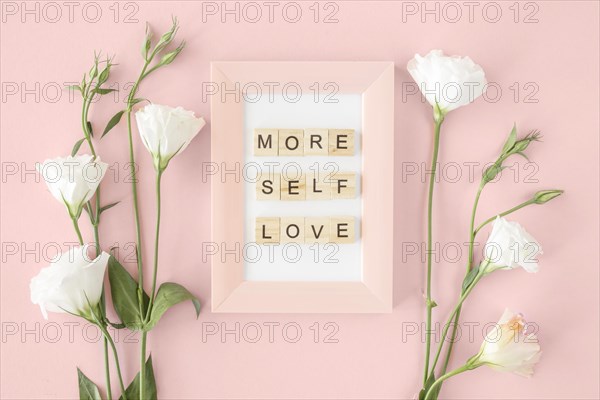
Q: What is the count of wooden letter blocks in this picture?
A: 12